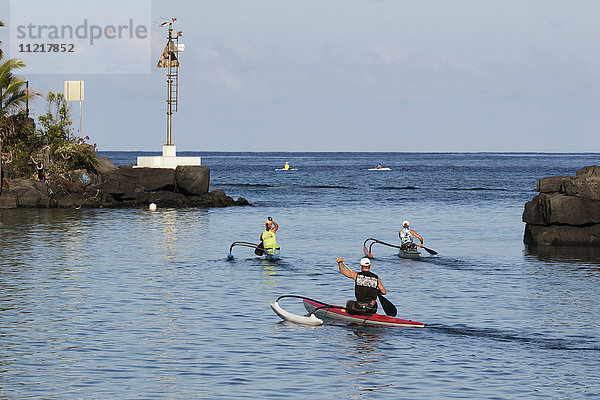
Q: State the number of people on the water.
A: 5